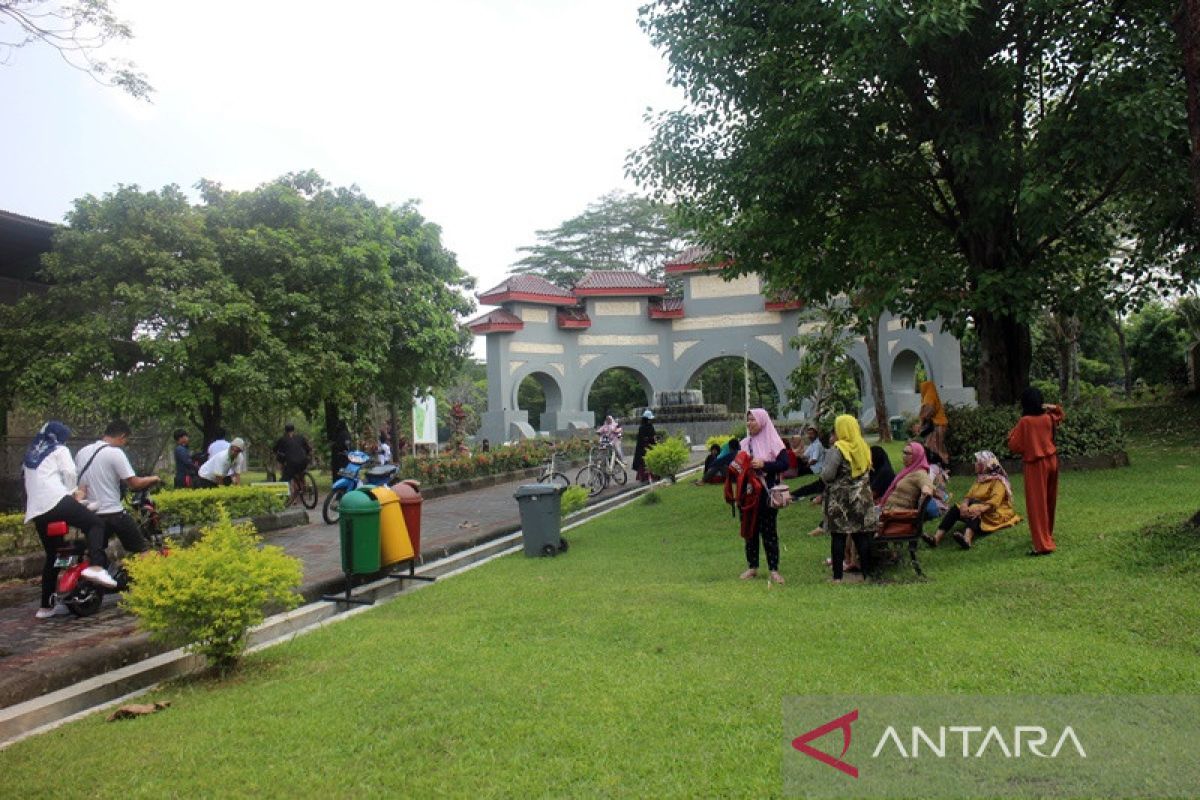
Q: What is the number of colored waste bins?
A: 3